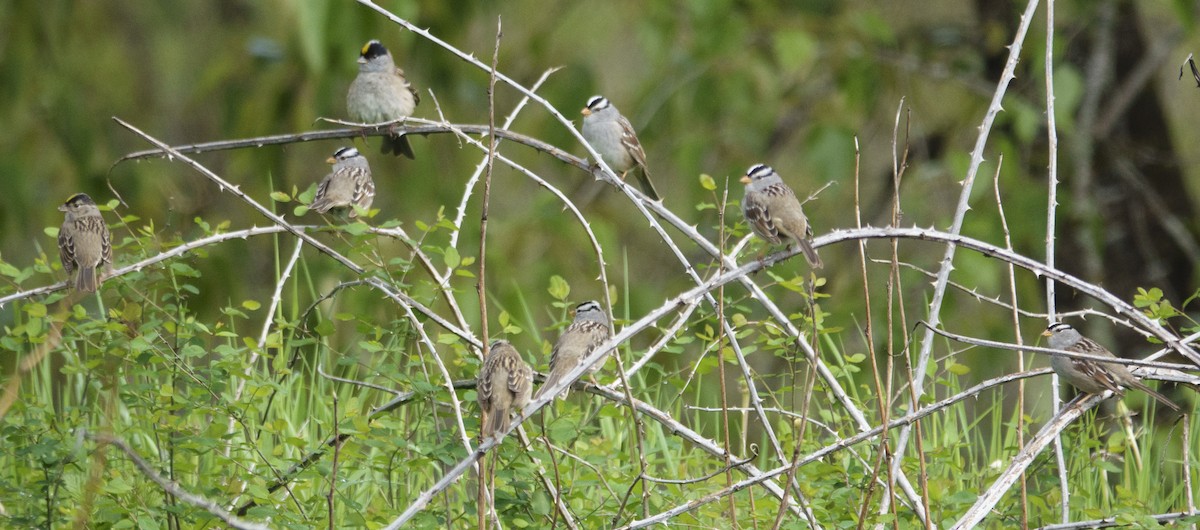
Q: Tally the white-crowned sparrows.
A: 6